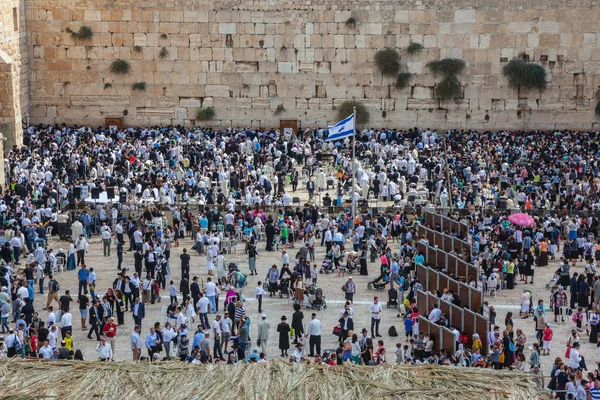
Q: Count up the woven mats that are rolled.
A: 0